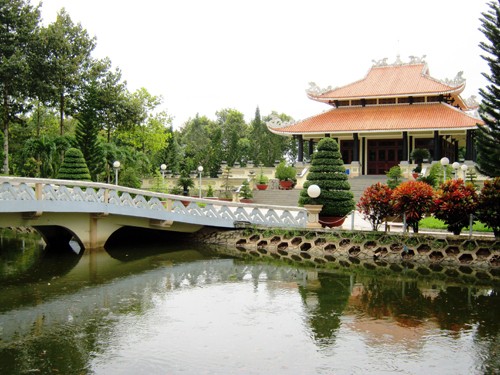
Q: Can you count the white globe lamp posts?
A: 7